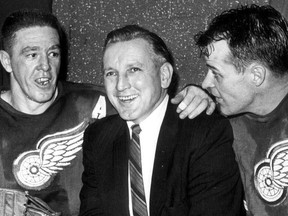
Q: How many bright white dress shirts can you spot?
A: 1